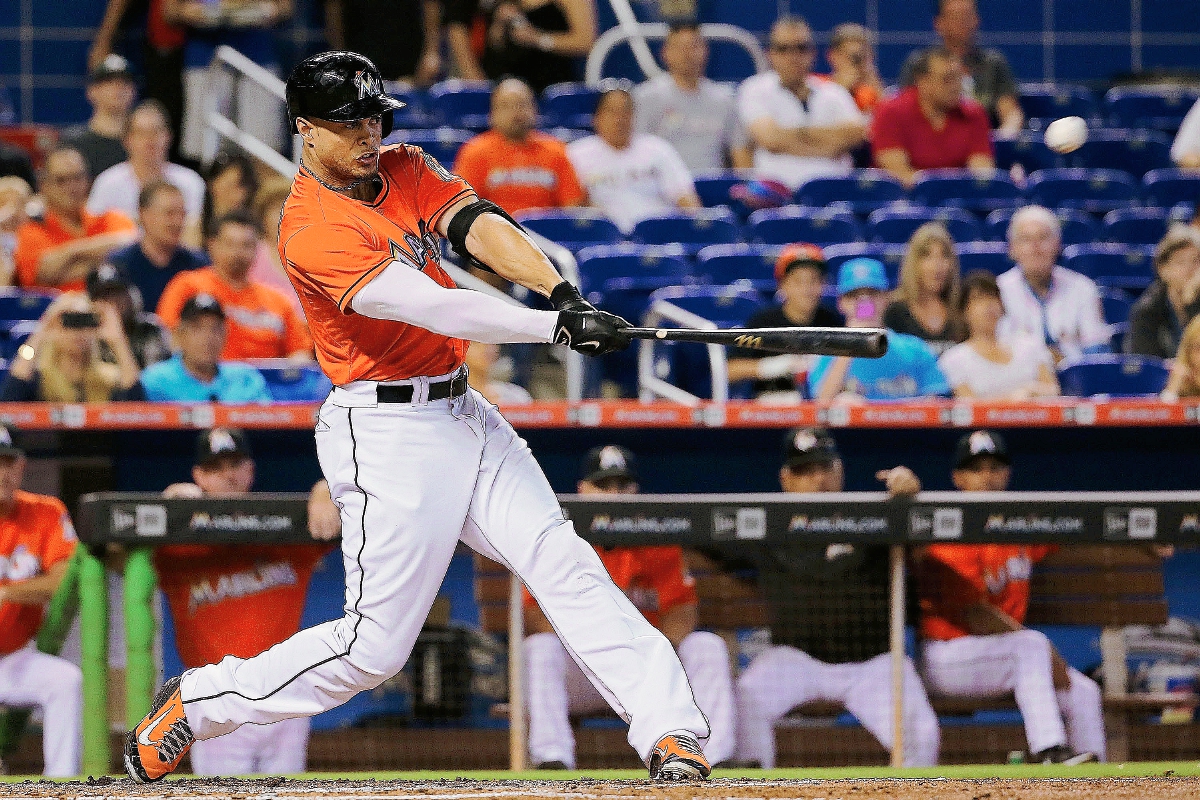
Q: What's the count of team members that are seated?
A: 4